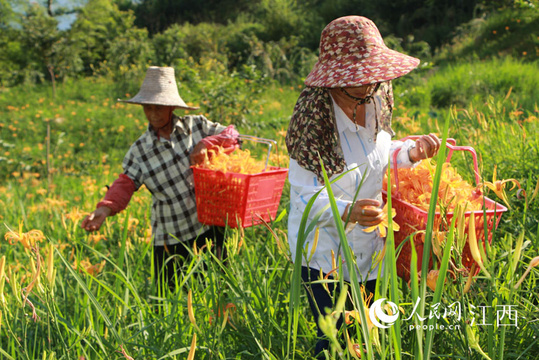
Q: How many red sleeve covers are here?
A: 2